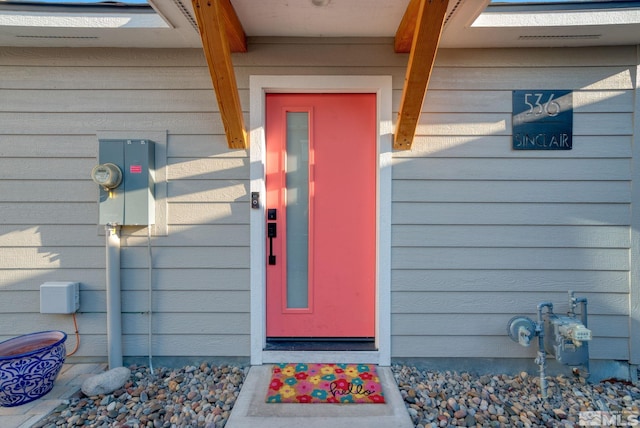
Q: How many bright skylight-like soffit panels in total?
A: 2